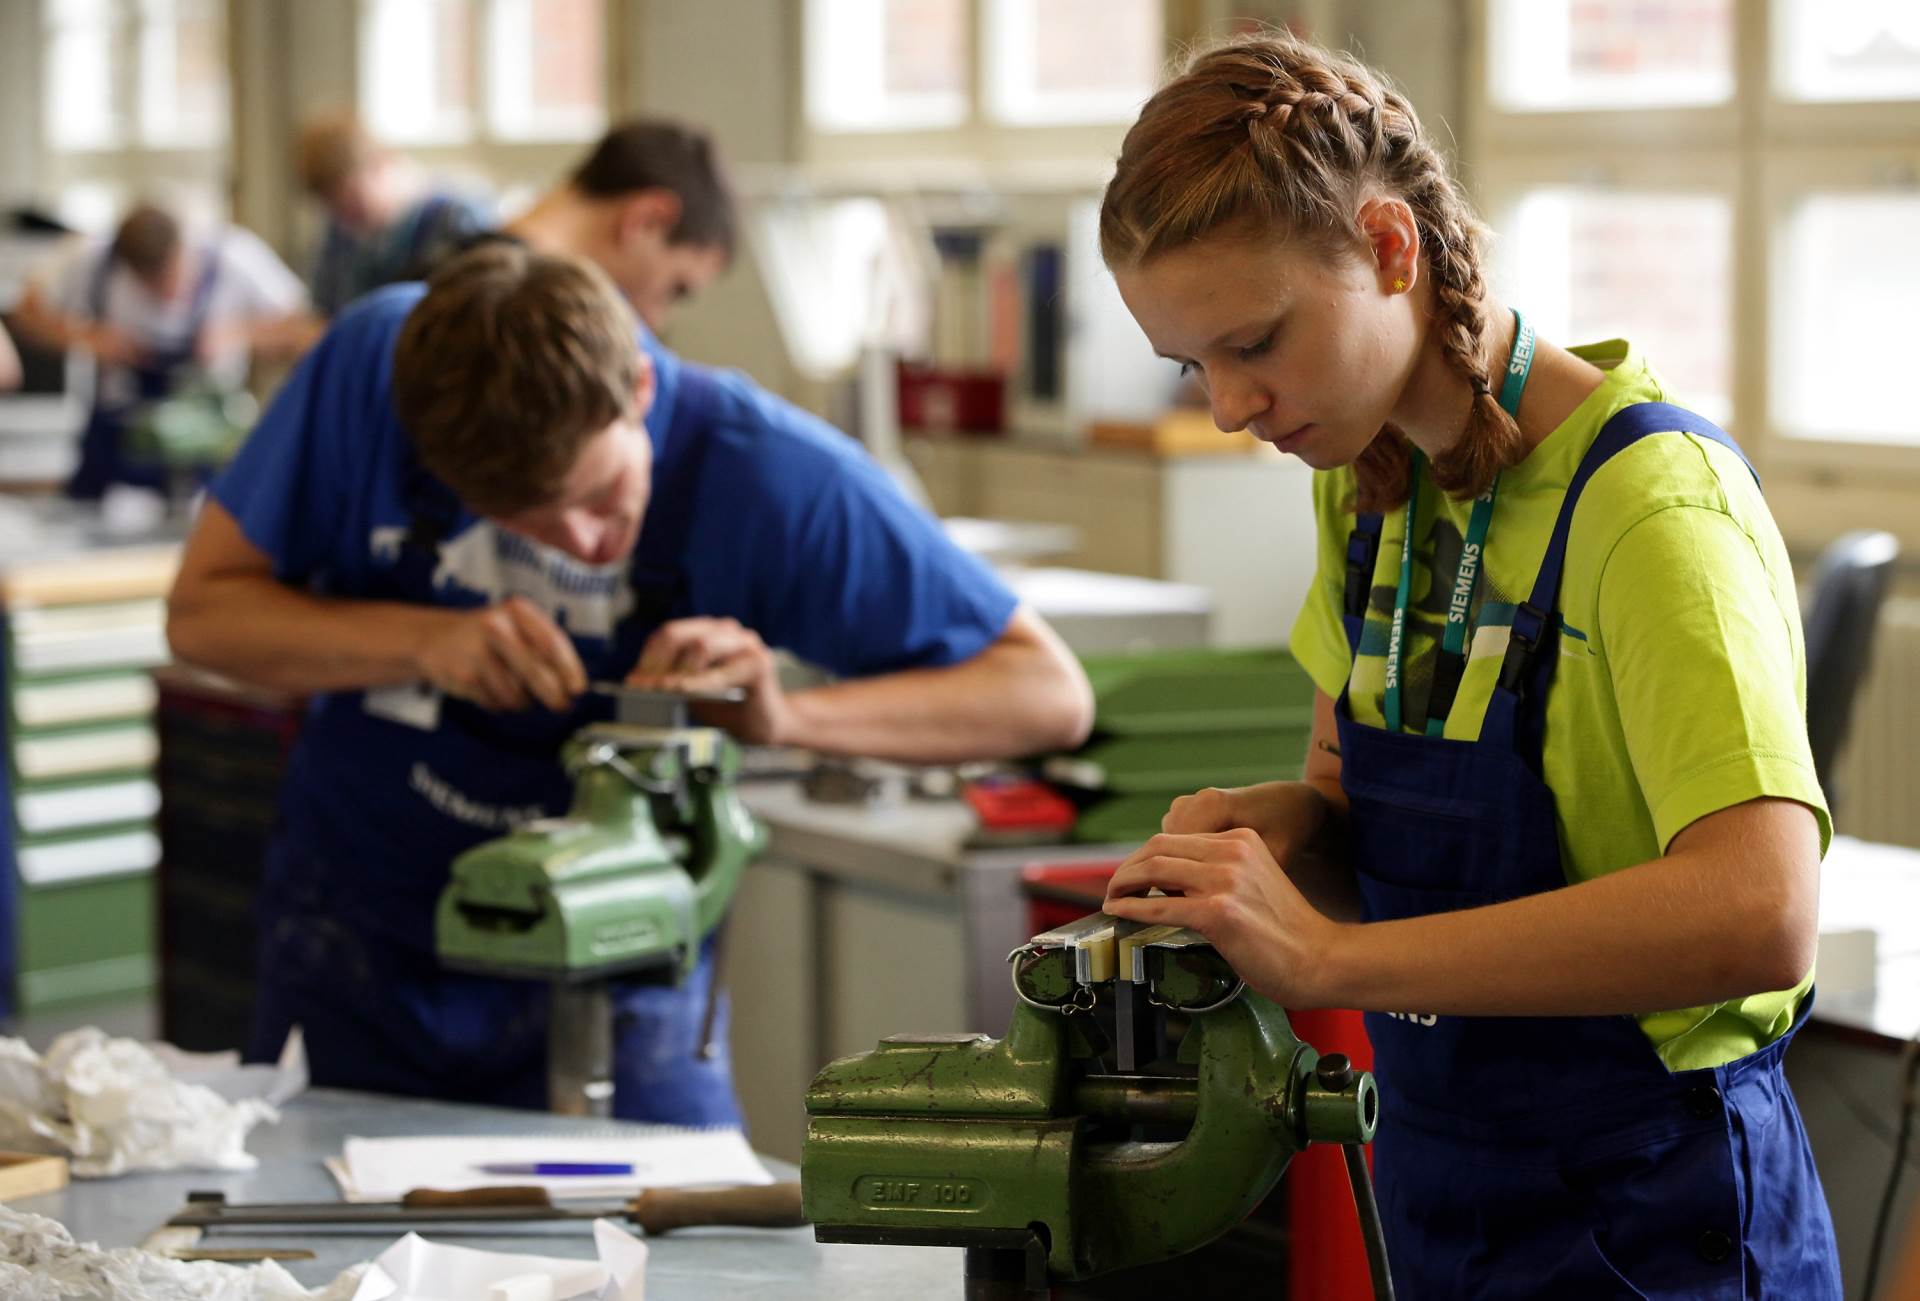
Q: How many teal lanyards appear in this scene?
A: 1